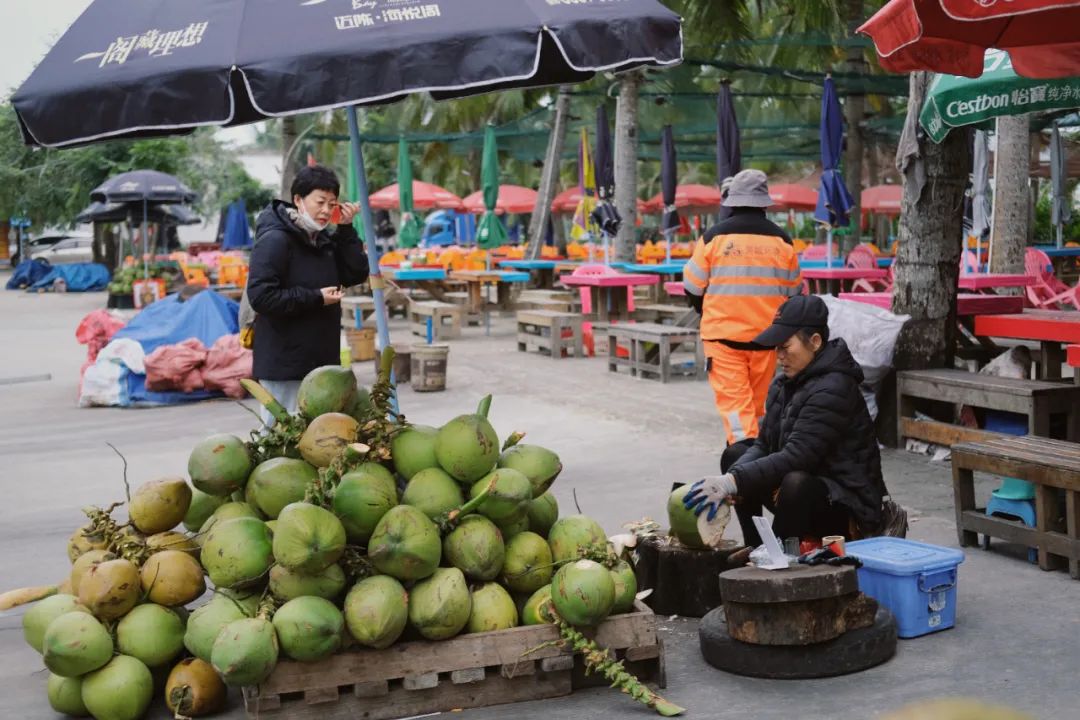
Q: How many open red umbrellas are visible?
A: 7